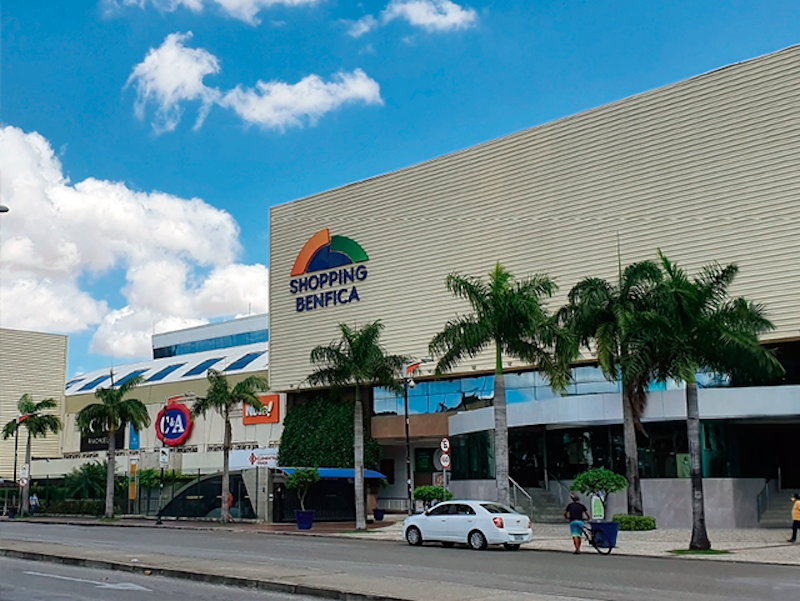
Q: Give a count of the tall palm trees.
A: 7